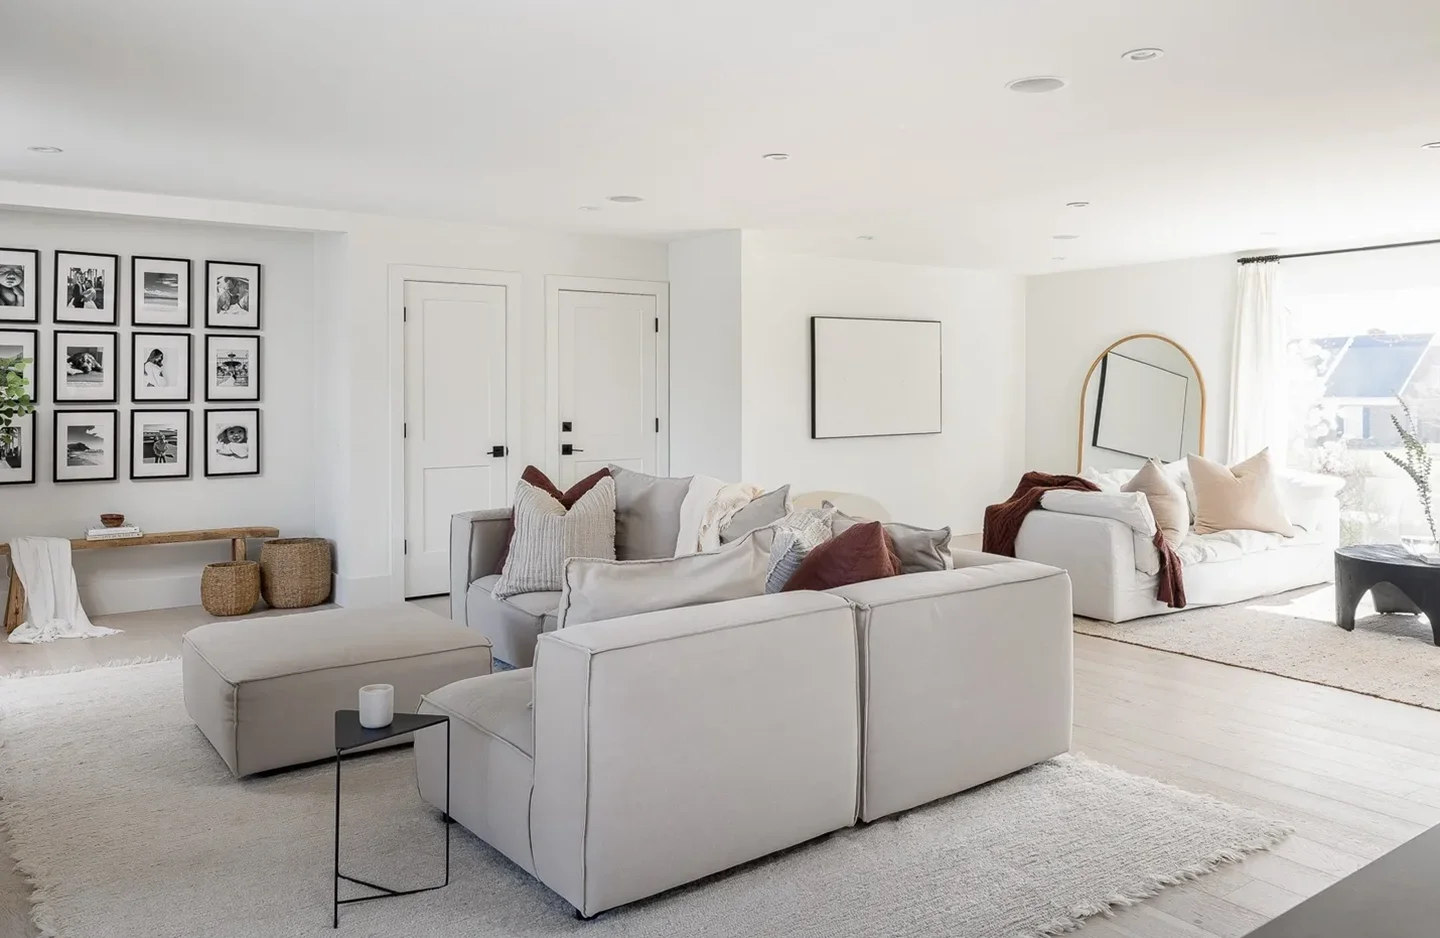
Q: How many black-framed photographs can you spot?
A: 12